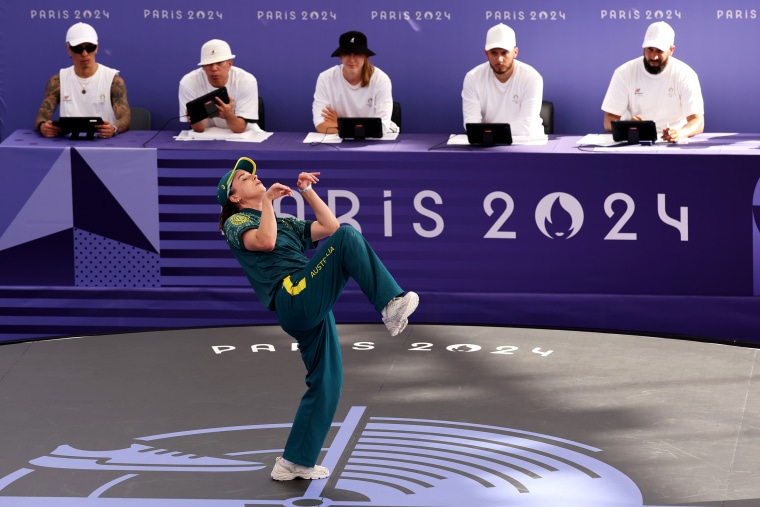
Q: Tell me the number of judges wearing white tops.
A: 5